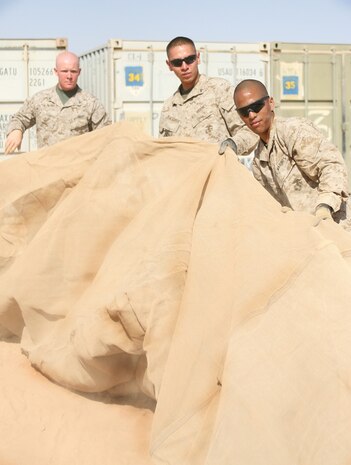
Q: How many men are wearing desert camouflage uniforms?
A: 3